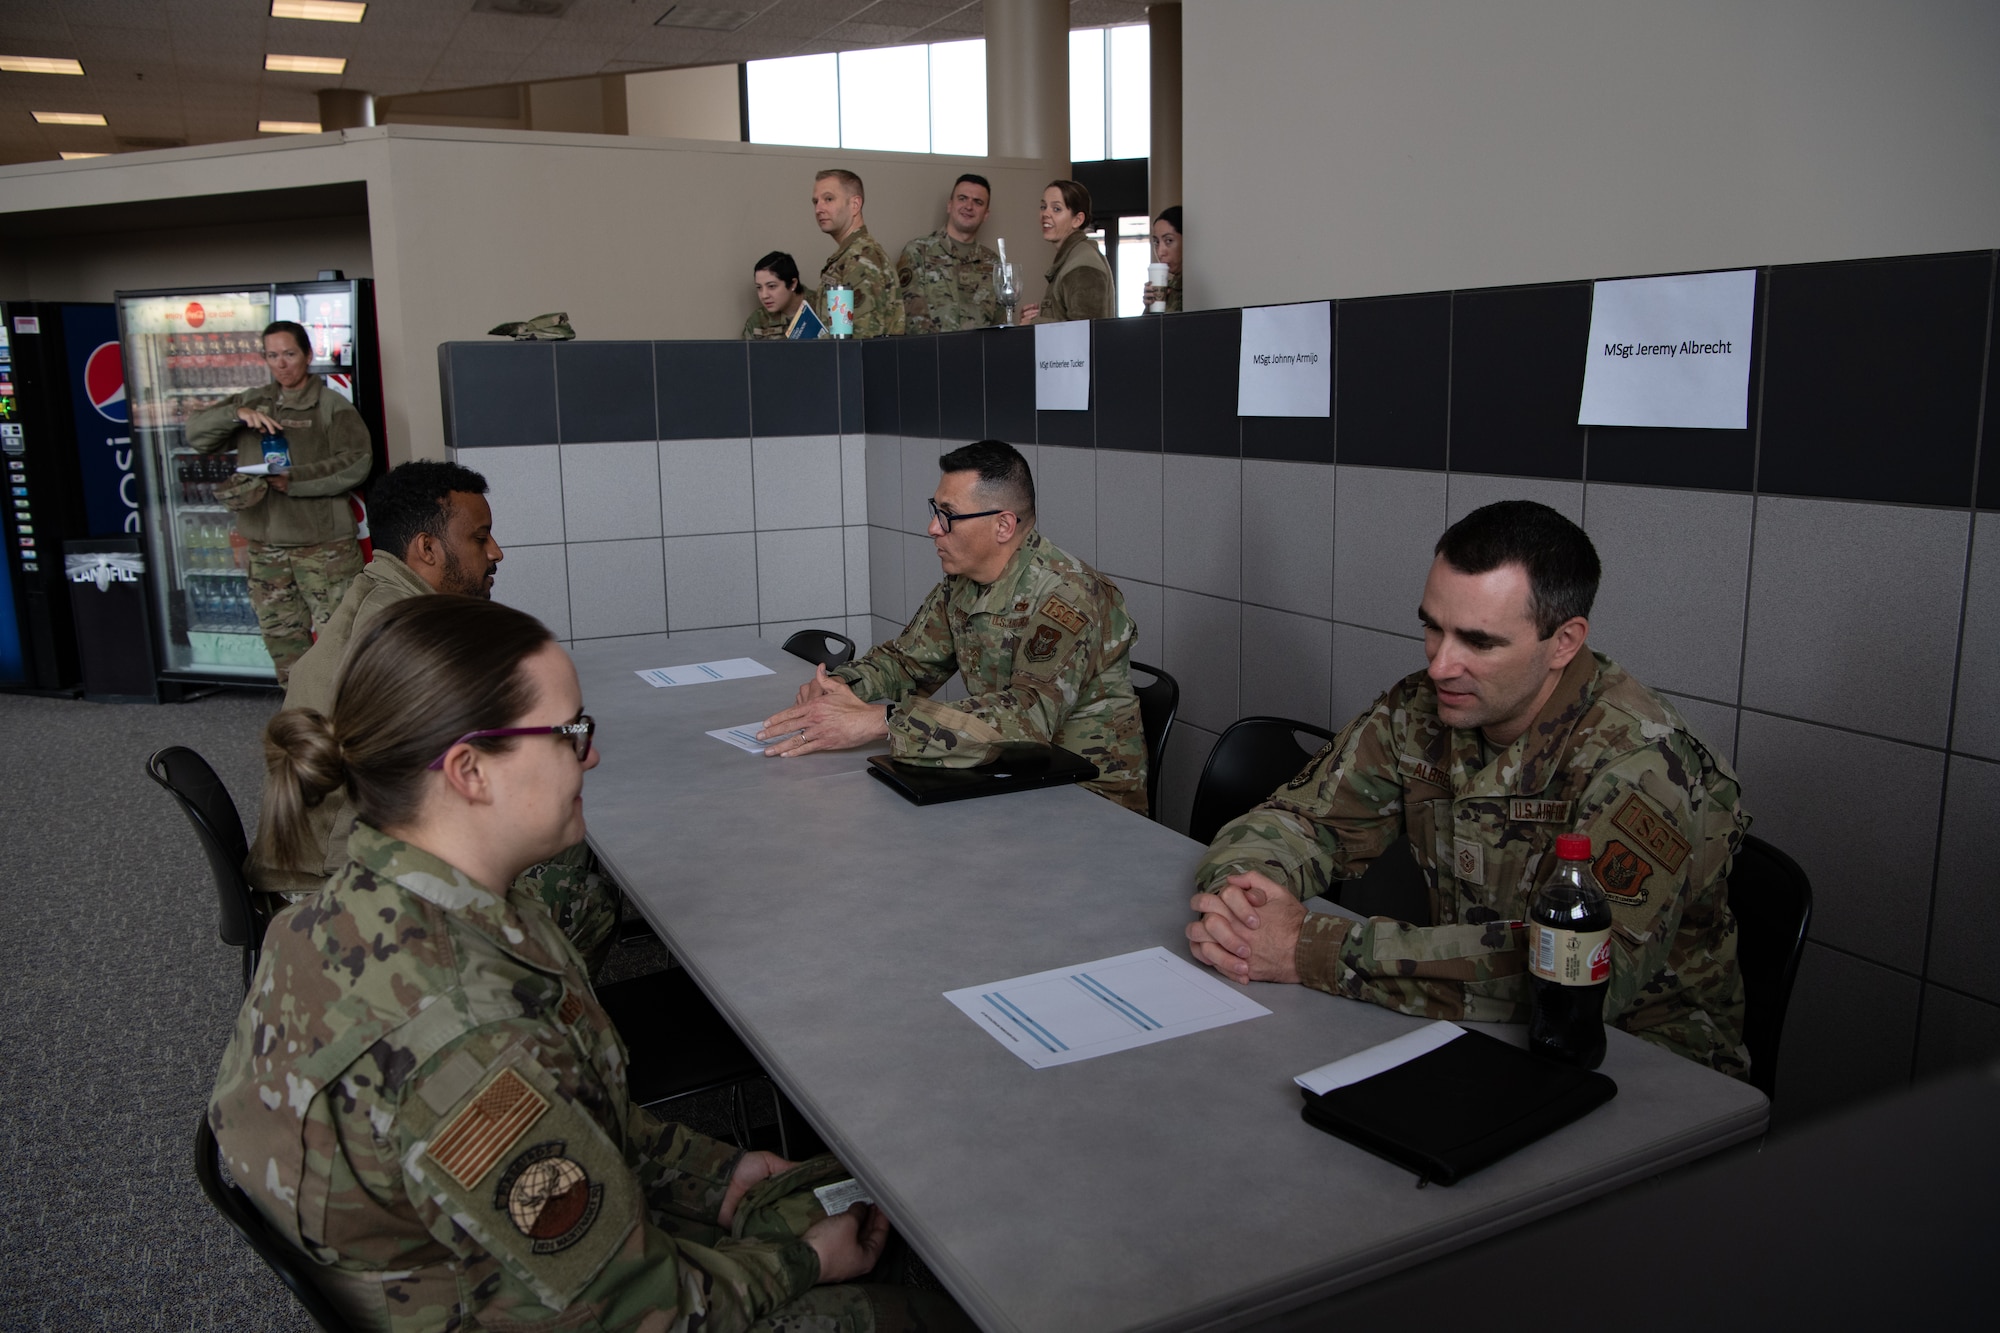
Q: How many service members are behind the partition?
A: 5